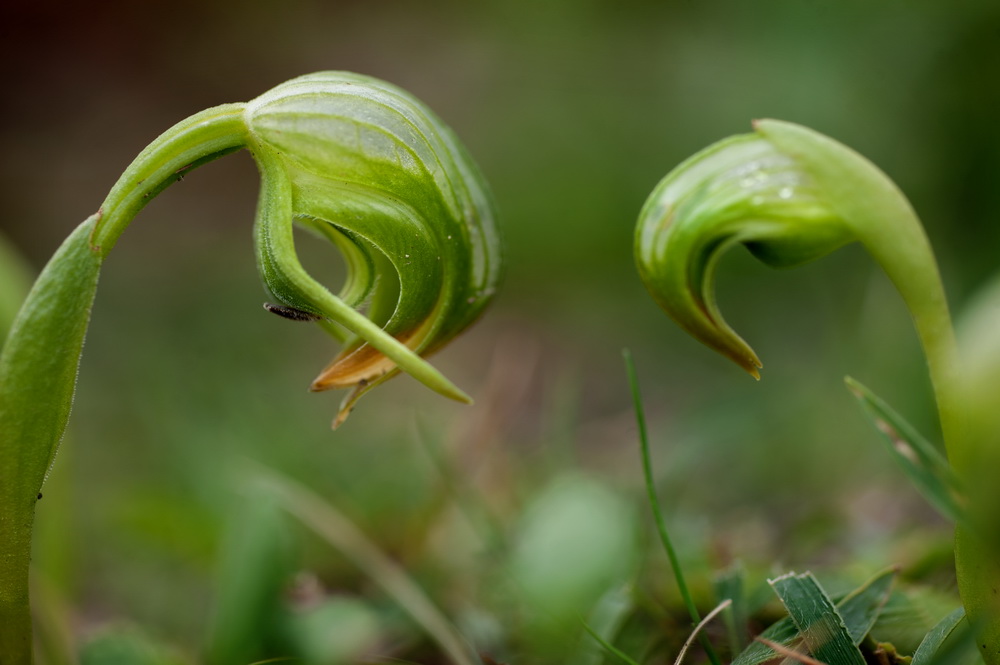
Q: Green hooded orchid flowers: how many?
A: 2